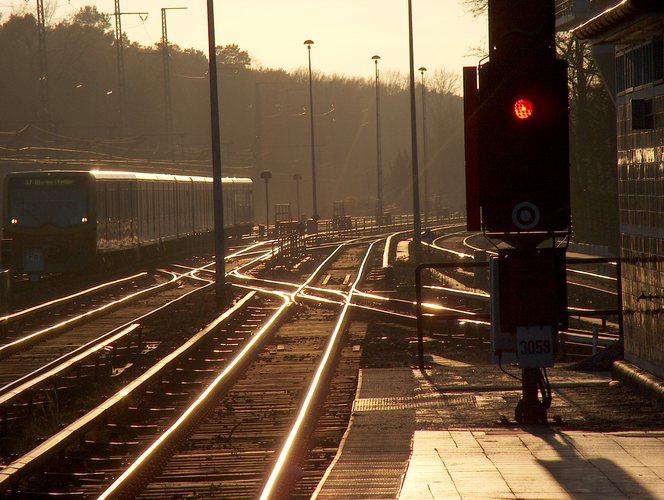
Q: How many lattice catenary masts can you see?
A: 3